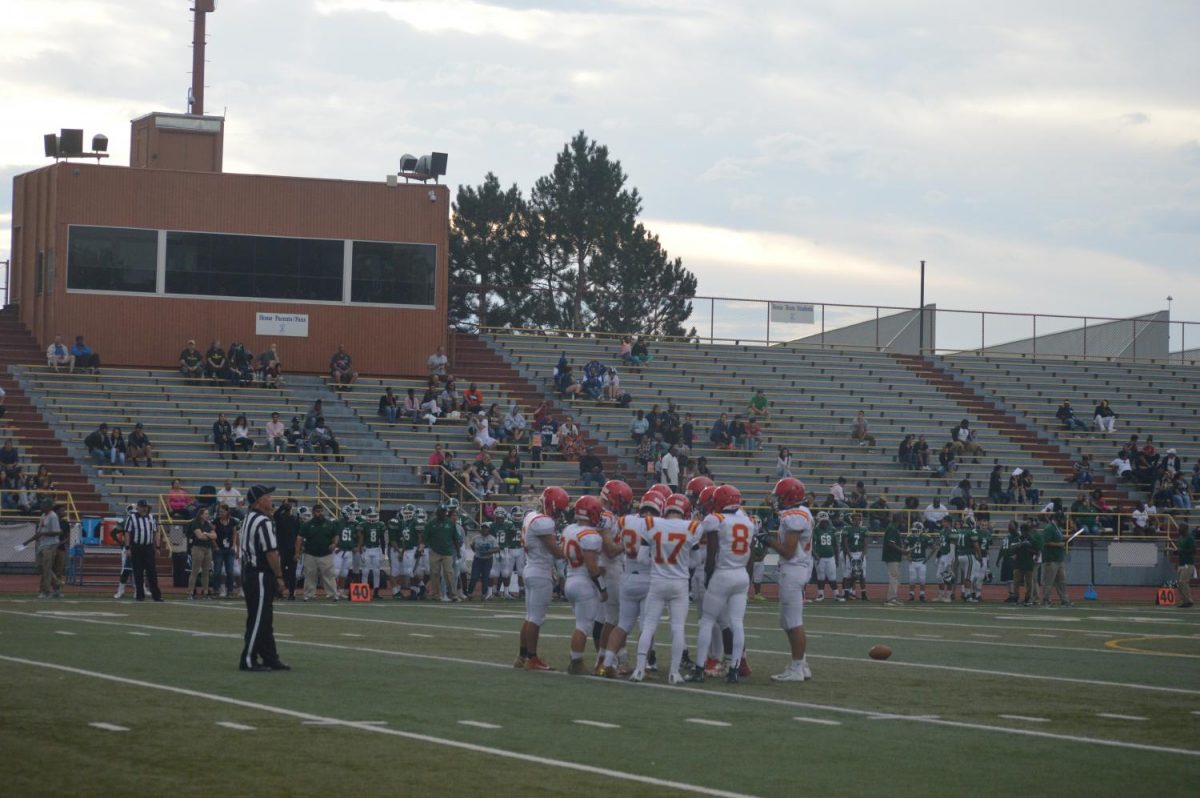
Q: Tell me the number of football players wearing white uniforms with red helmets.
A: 10